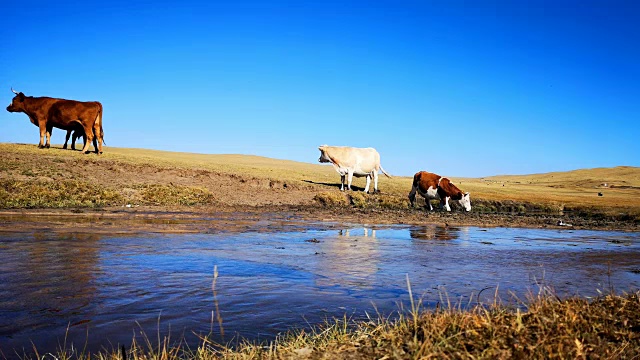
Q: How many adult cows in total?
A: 3